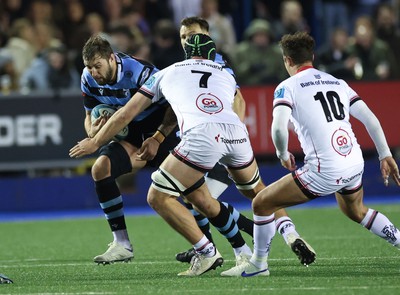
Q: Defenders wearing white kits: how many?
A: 2